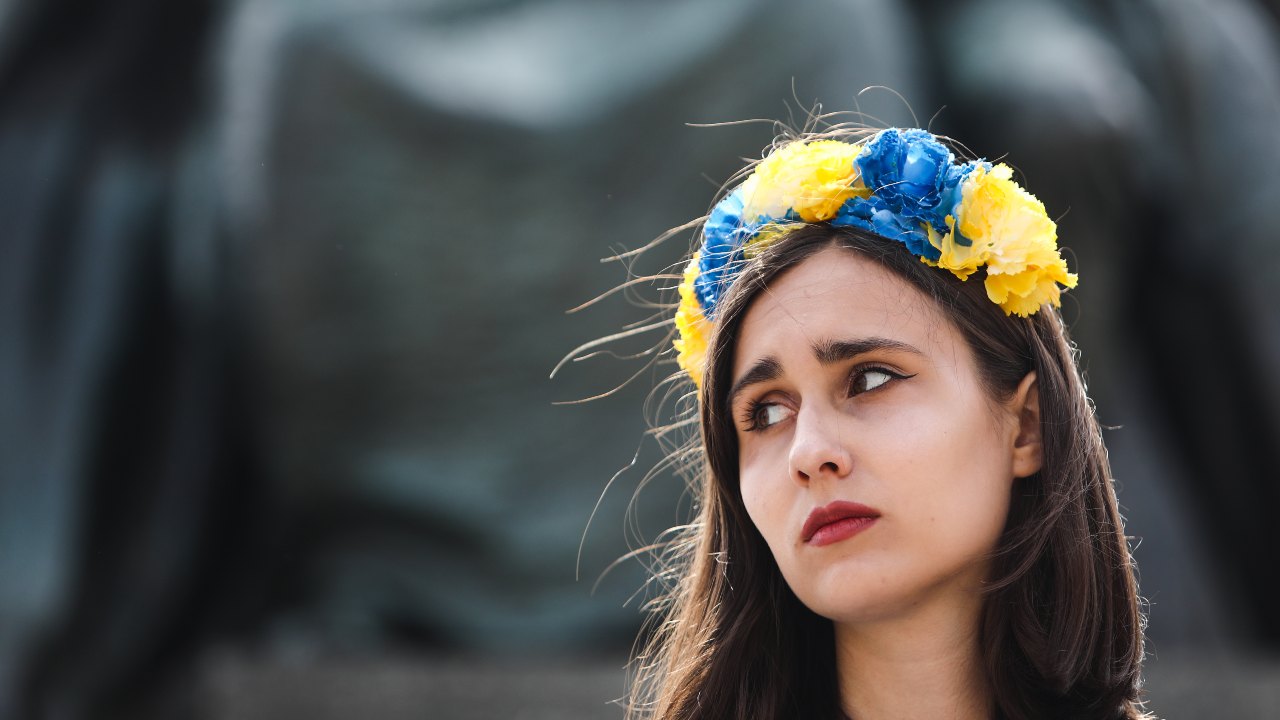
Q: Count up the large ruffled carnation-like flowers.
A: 5